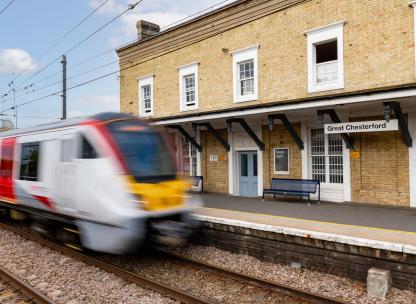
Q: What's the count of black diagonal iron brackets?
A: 6